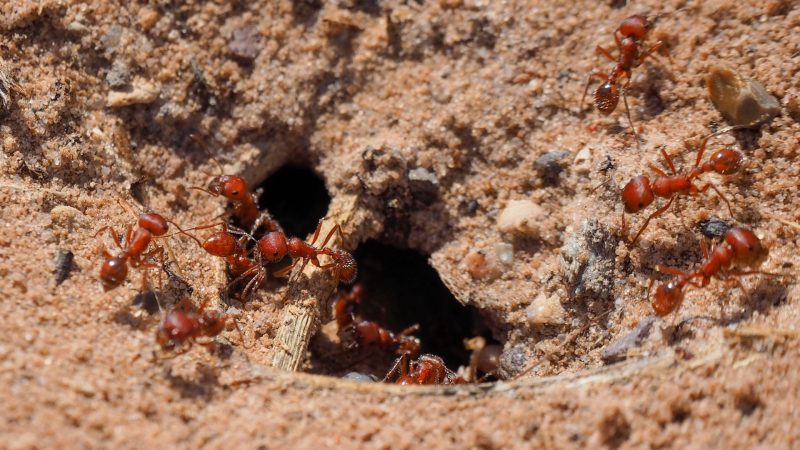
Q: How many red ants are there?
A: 11